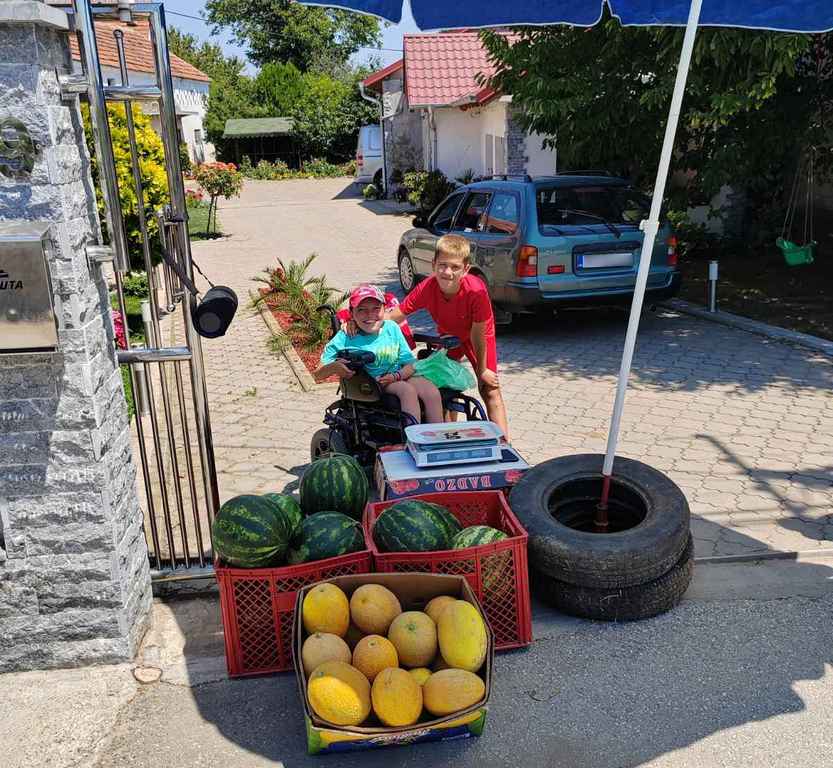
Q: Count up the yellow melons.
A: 11